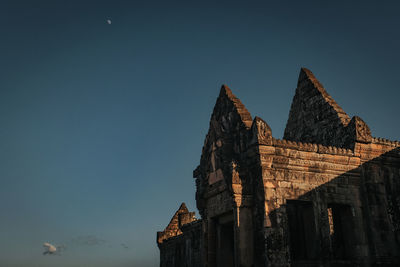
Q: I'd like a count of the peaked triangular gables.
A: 3